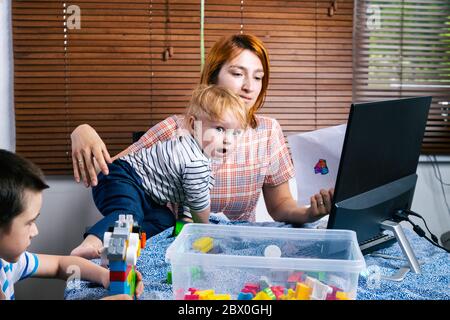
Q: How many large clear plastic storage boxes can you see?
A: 1